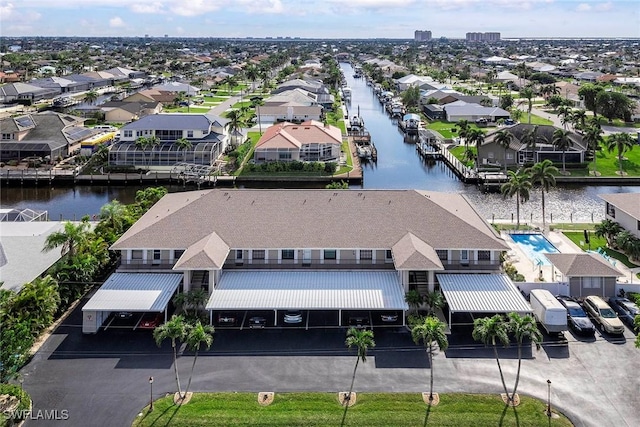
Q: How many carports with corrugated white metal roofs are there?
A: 3